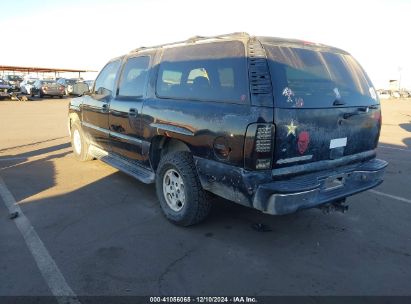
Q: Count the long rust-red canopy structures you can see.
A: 1